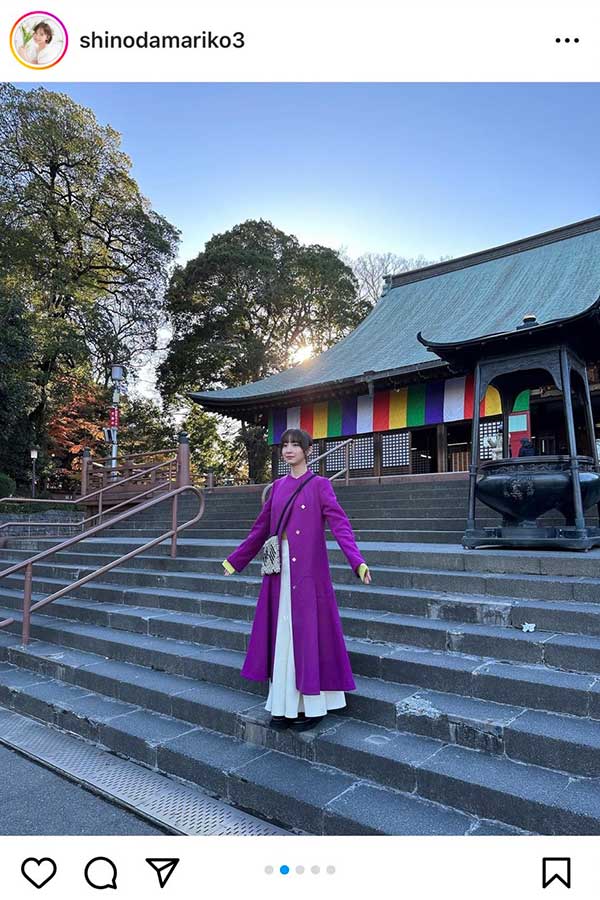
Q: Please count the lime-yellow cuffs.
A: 2